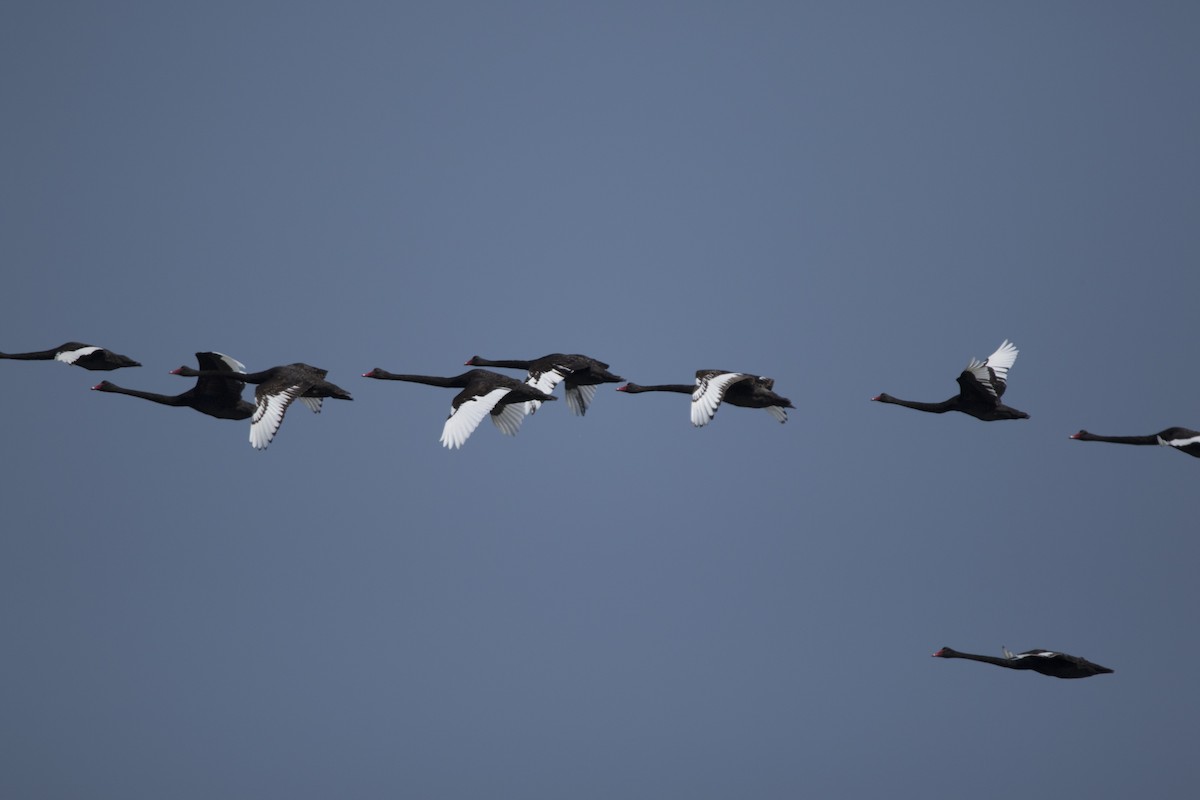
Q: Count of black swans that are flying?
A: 9